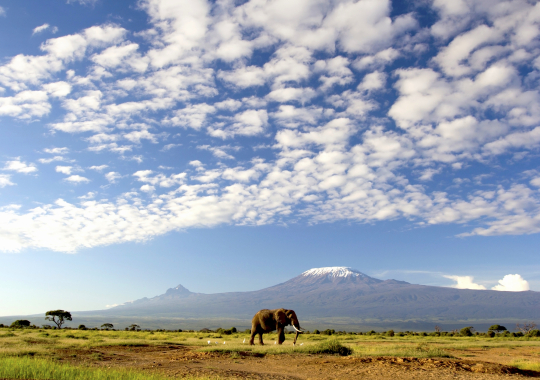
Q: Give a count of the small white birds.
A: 7